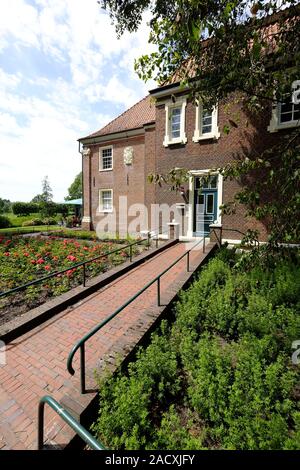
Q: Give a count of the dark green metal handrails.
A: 3